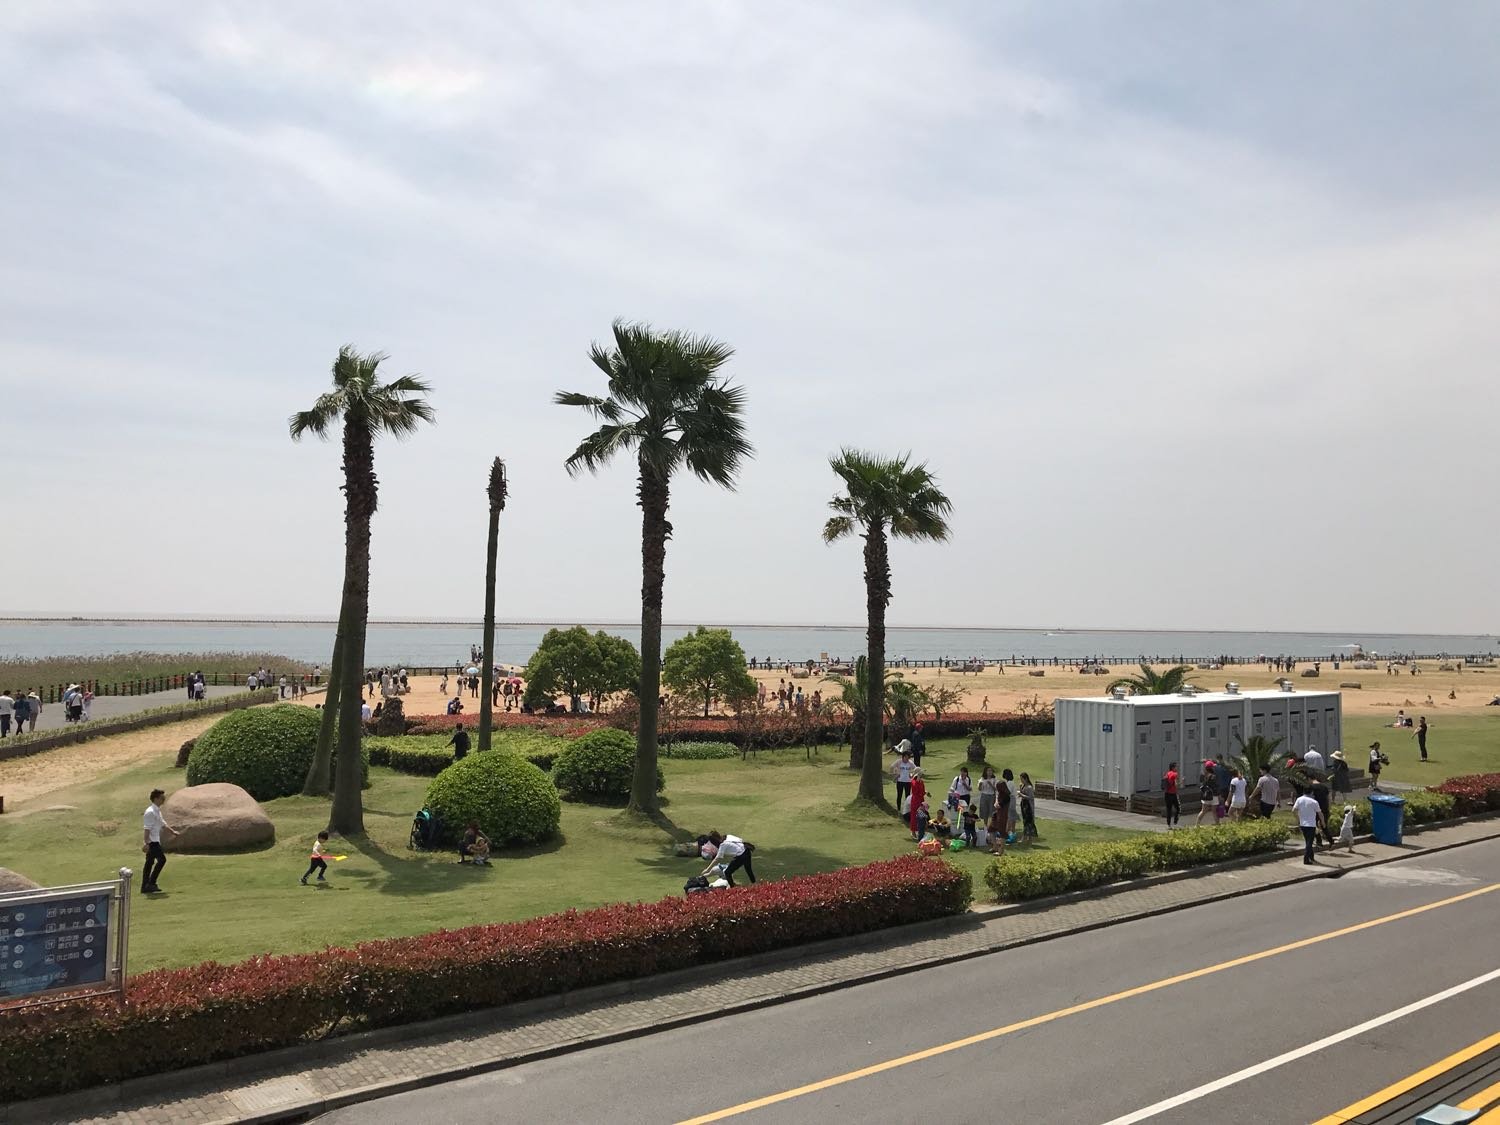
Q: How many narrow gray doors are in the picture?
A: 10